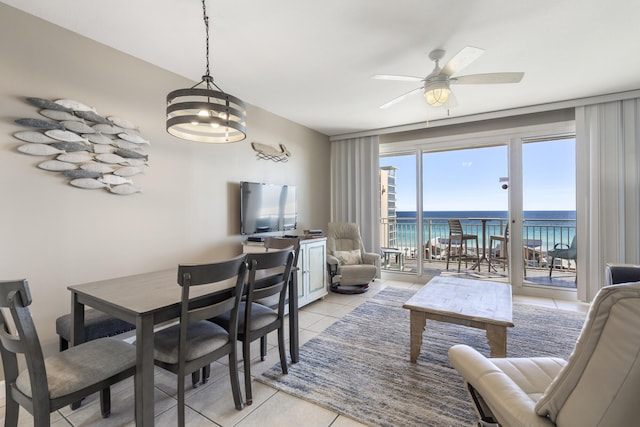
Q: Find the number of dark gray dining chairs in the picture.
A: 4